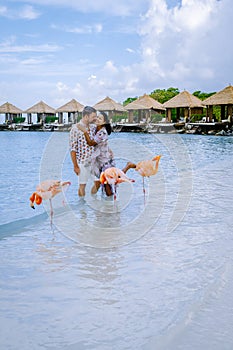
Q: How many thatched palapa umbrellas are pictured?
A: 7